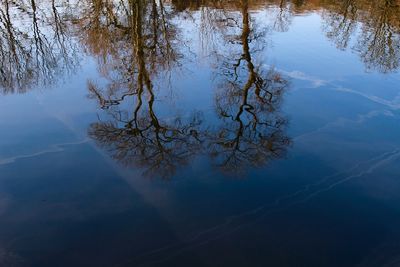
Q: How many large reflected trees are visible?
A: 2